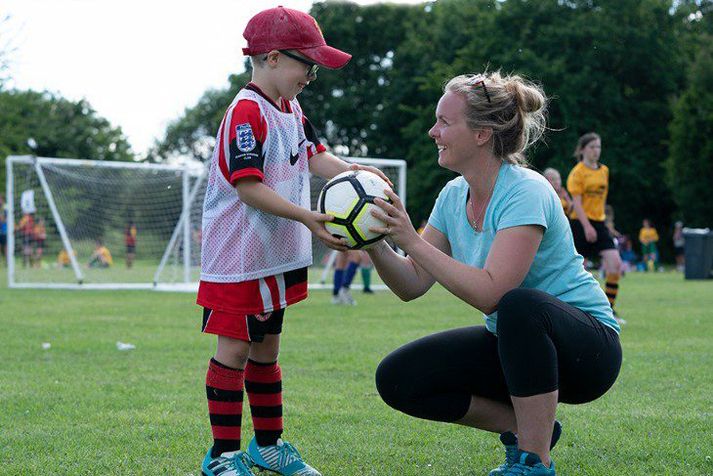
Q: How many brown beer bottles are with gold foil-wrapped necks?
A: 0